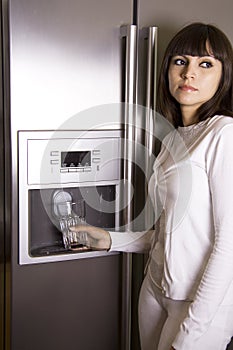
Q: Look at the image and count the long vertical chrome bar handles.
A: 2